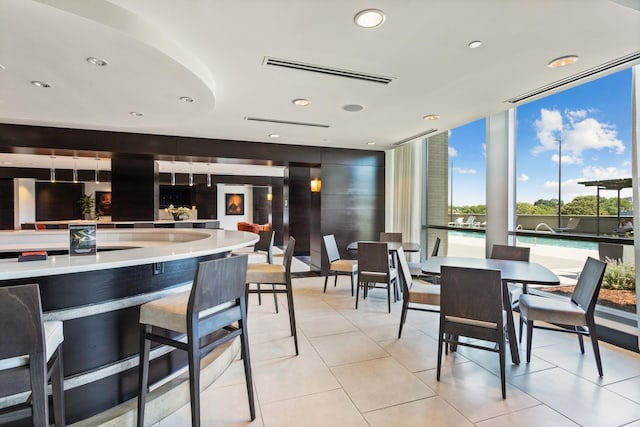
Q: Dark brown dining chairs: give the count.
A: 8